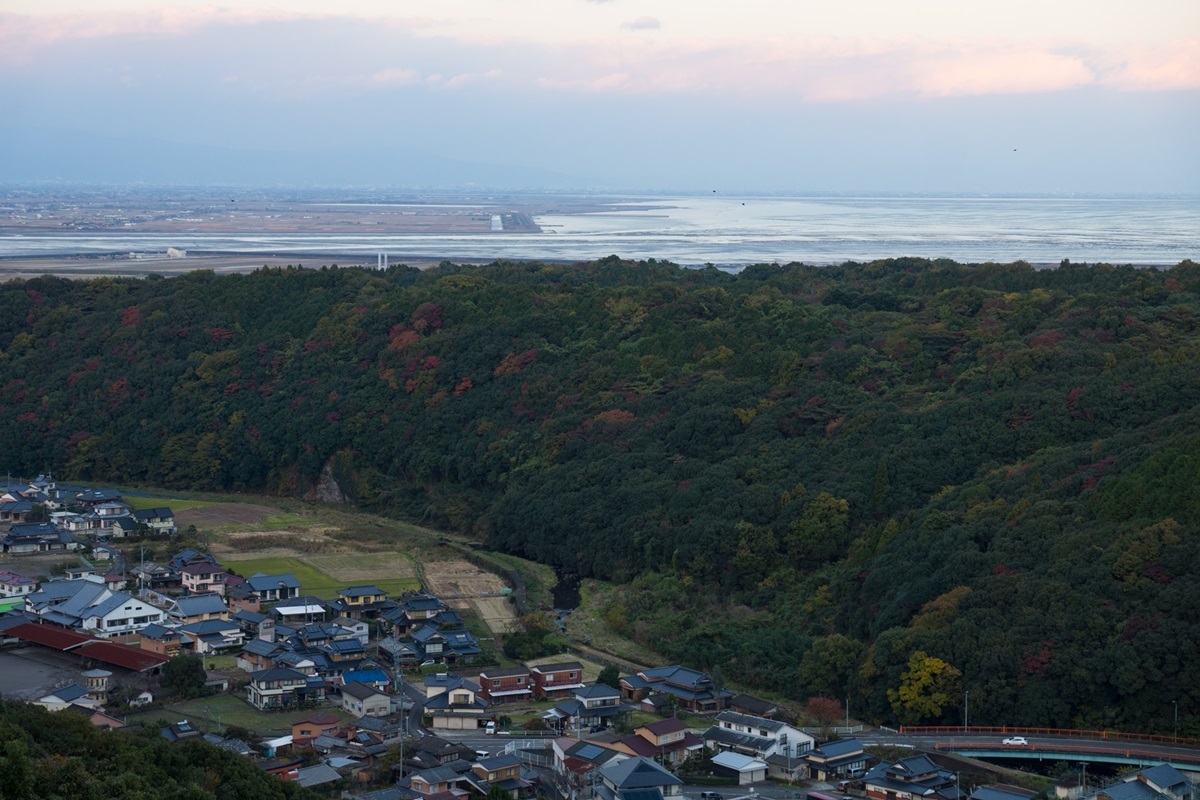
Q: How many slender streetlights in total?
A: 3